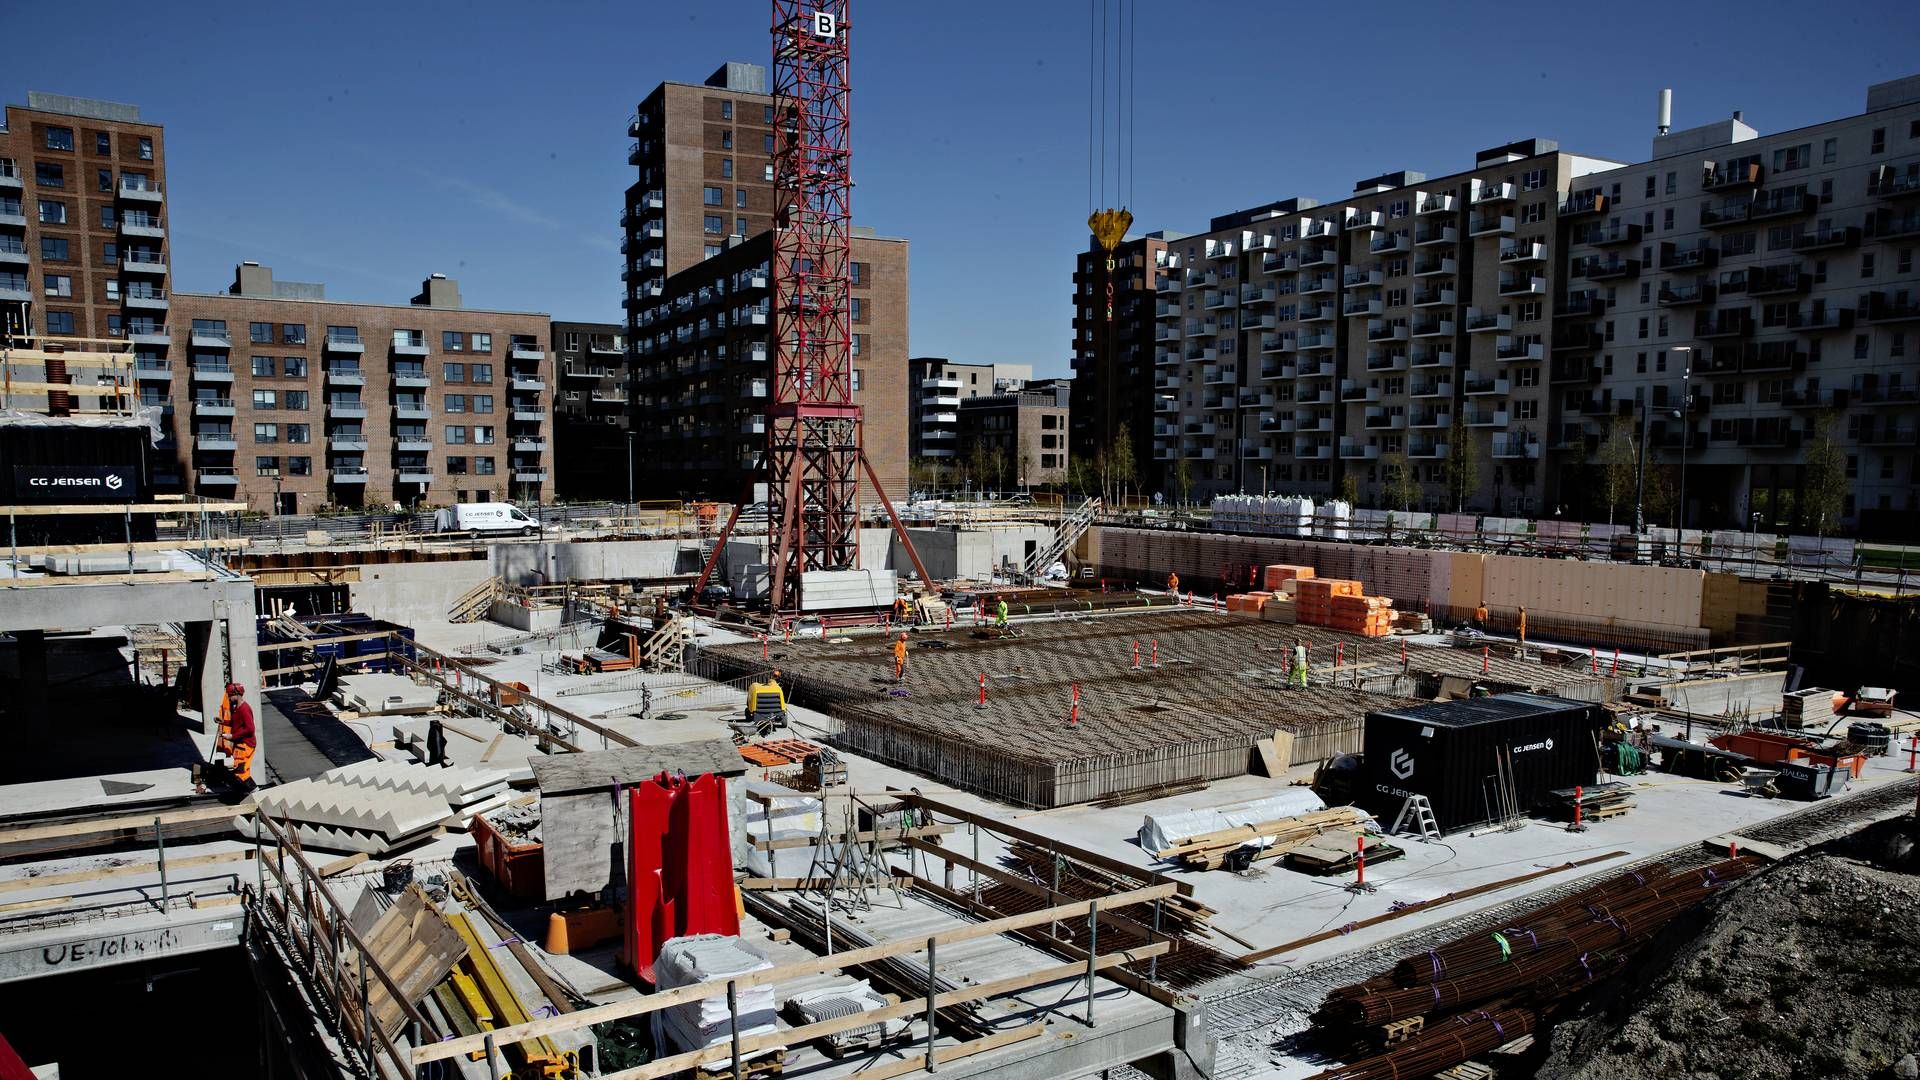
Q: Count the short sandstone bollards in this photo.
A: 0